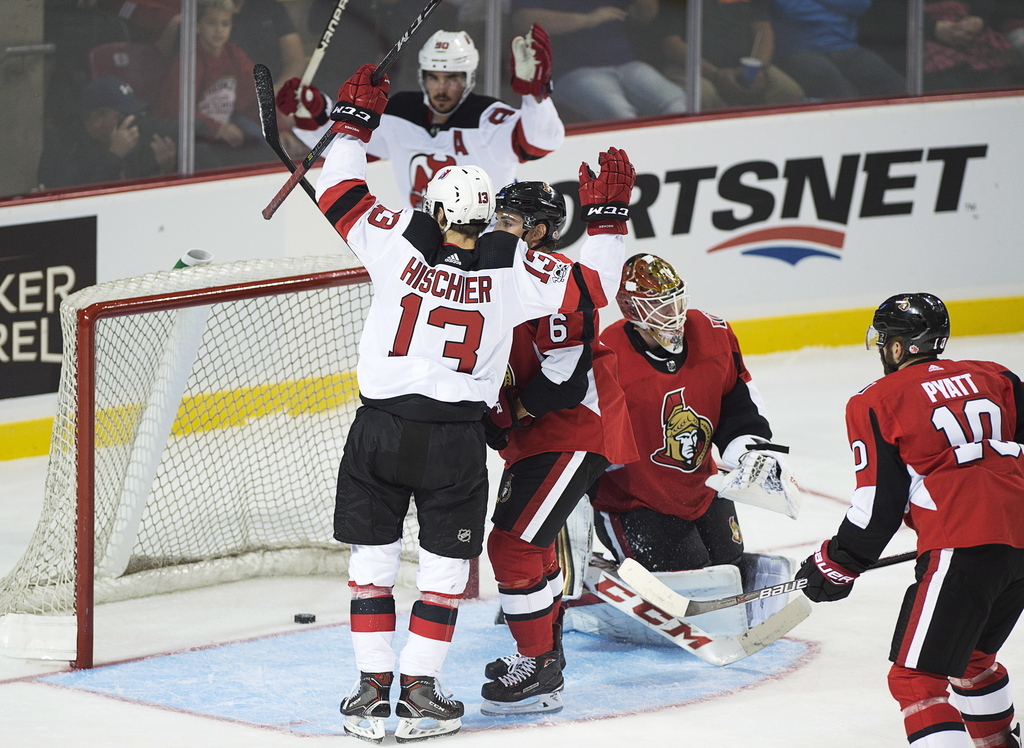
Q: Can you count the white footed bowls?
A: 0